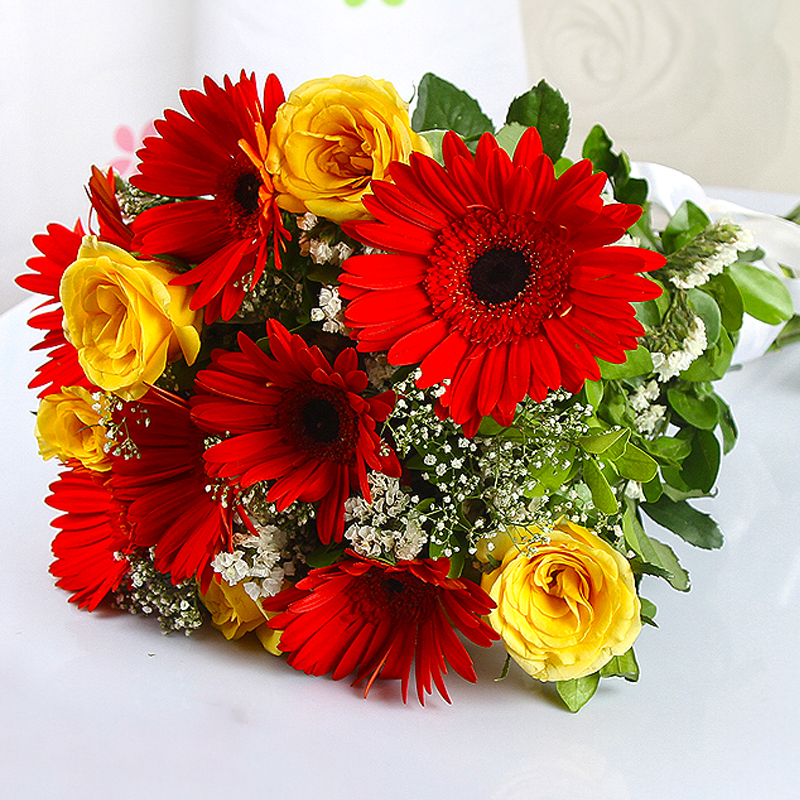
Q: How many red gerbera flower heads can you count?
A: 7